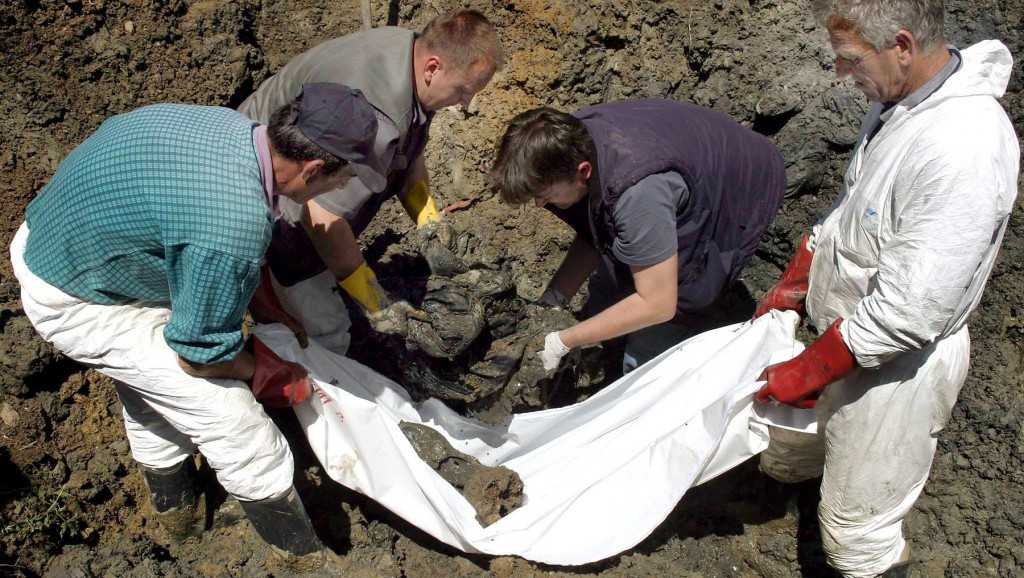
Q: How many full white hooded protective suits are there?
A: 1